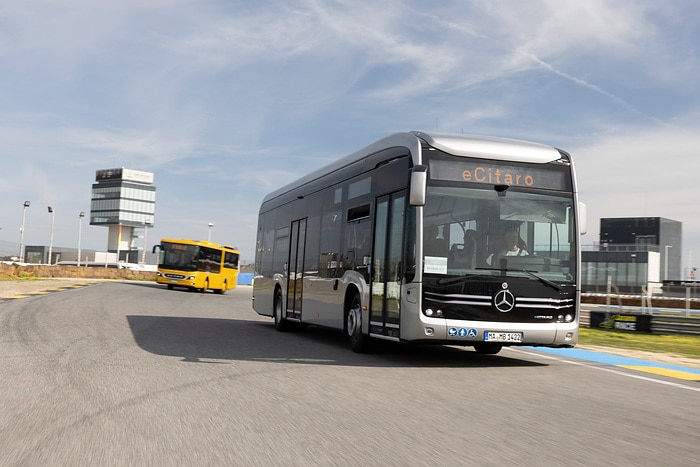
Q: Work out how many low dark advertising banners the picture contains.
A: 1